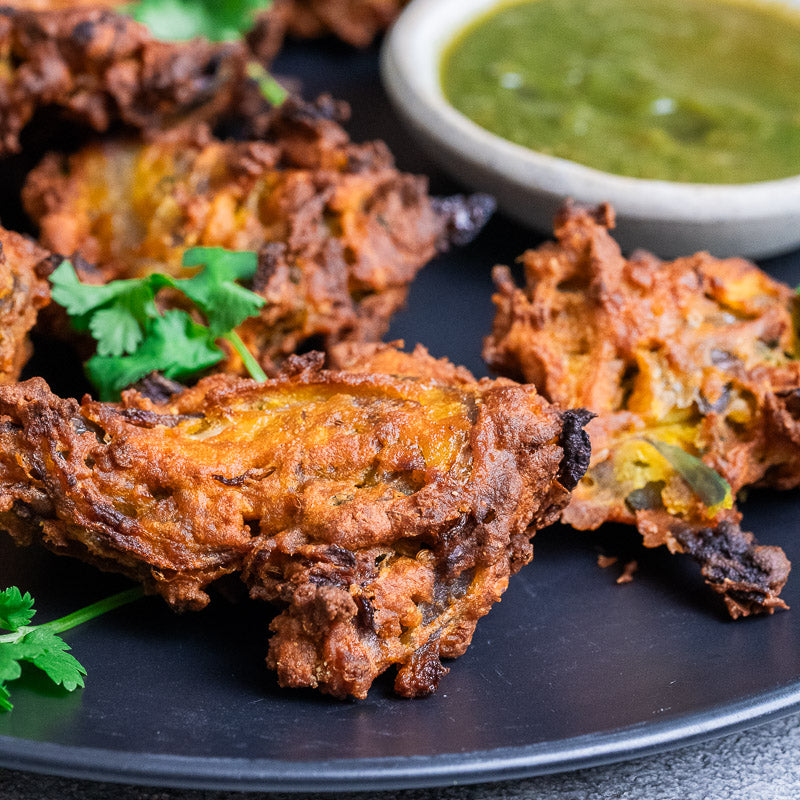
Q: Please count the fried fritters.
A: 6